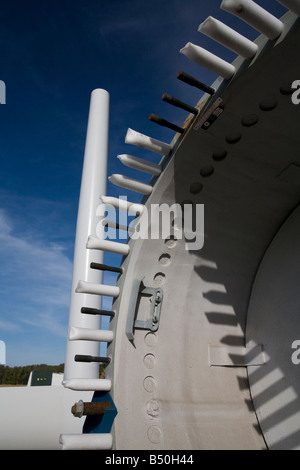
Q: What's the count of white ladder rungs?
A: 13